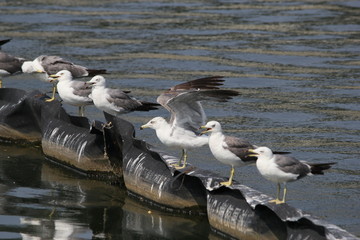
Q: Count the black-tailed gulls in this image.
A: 7